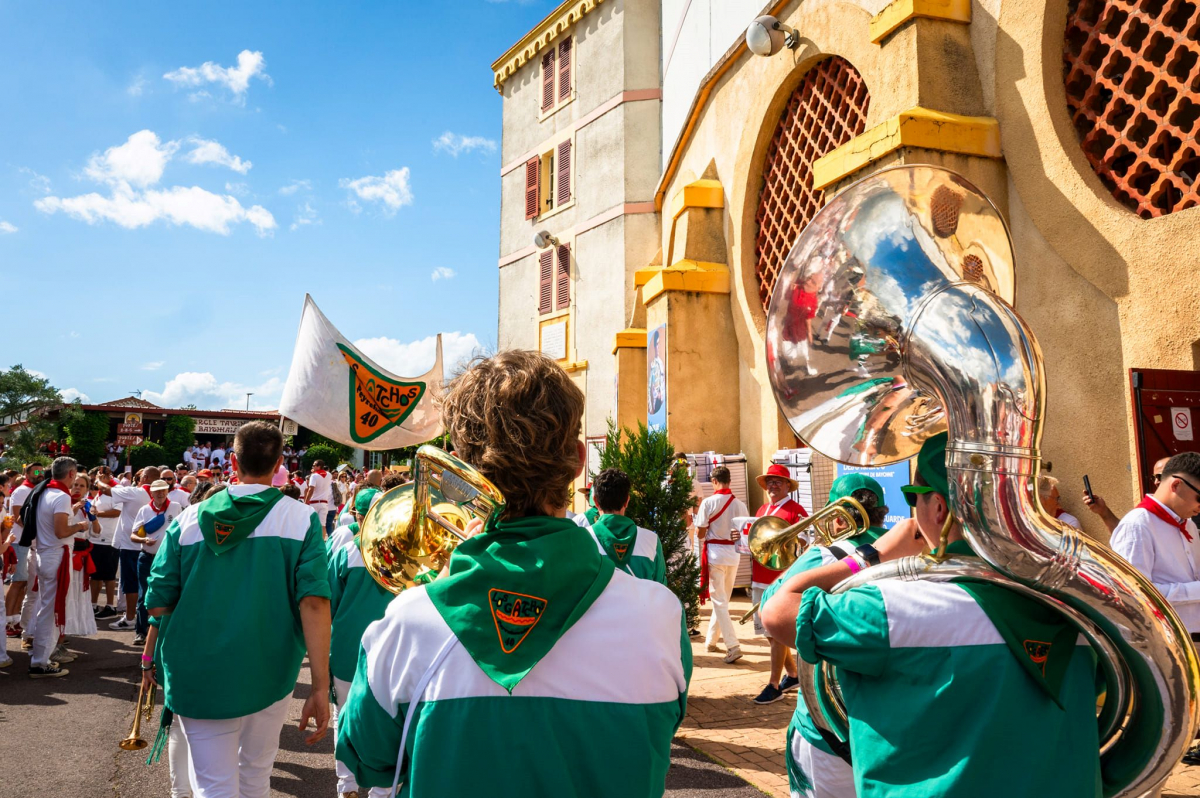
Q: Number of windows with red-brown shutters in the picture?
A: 3